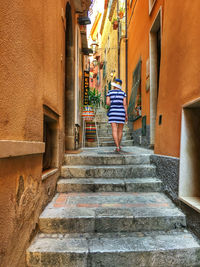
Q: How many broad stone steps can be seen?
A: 5